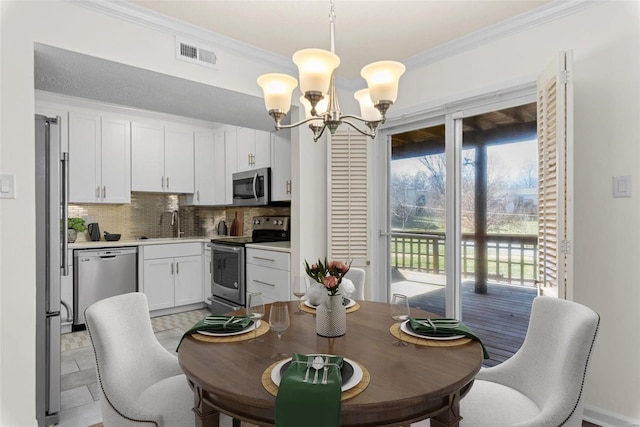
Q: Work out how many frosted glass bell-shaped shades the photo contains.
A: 5